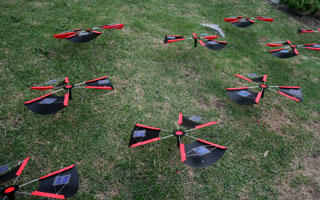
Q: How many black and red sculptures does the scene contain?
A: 9